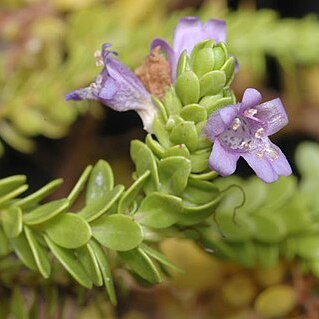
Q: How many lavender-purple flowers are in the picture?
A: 3